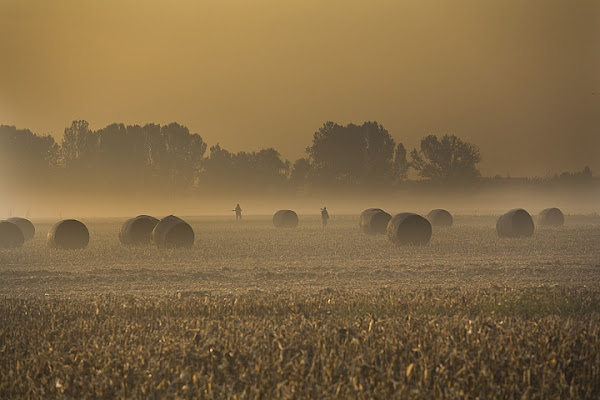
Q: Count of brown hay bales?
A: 11